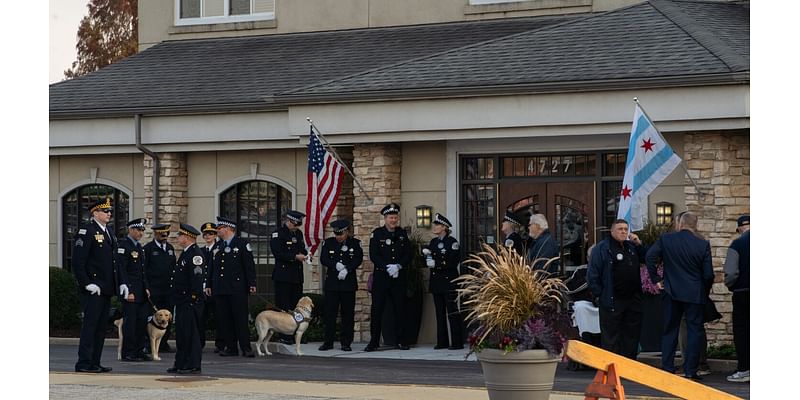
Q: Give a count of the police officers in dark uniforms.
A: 11